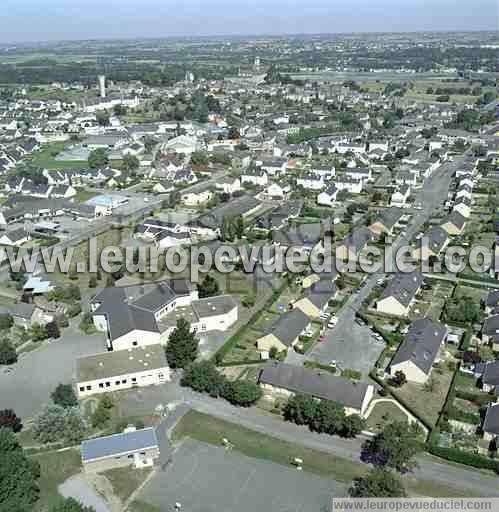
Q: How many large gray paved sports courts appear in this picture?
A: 1